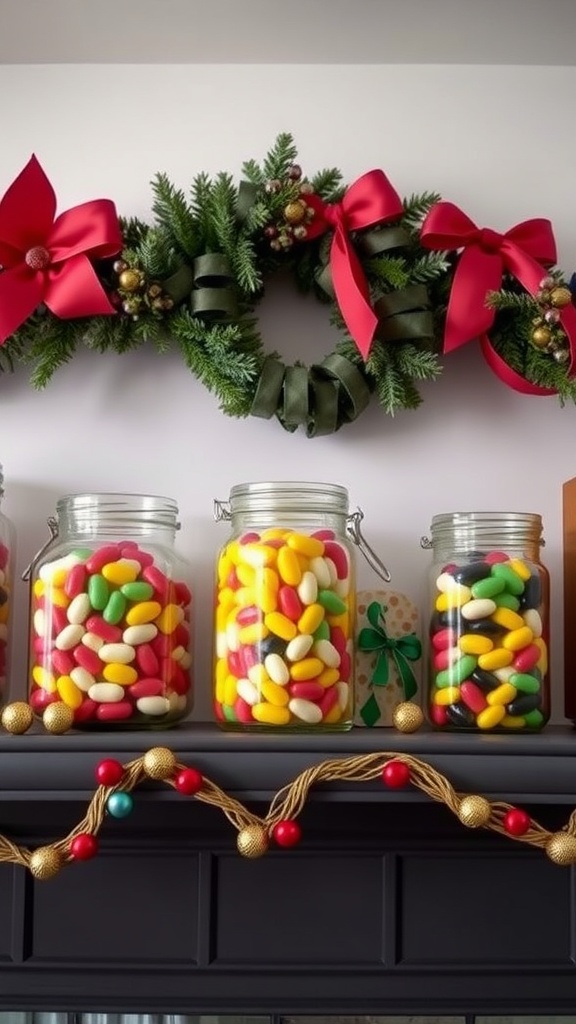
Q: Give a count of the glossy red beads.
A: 6